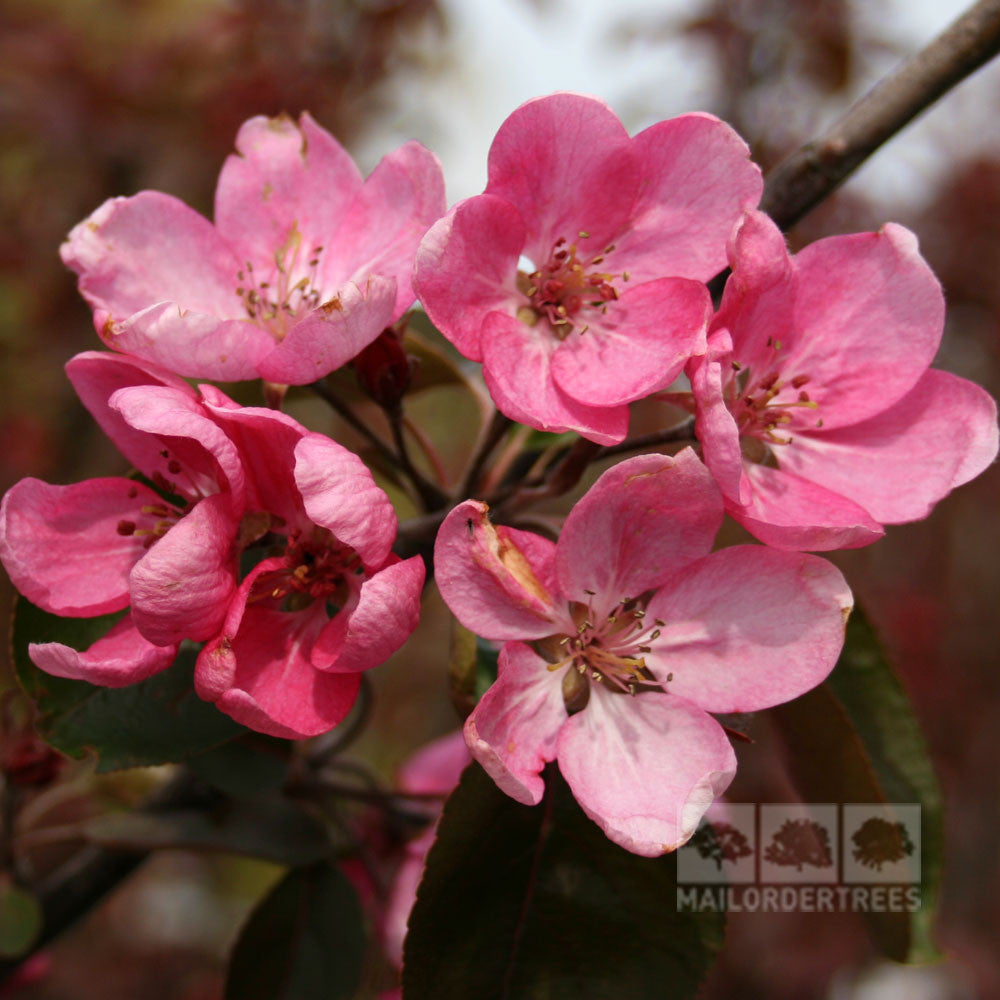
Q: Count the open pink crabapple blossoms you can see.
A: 6